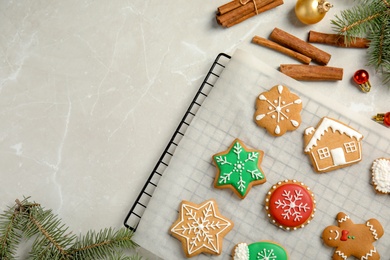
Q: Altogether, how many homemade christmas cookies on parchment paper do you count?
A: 8